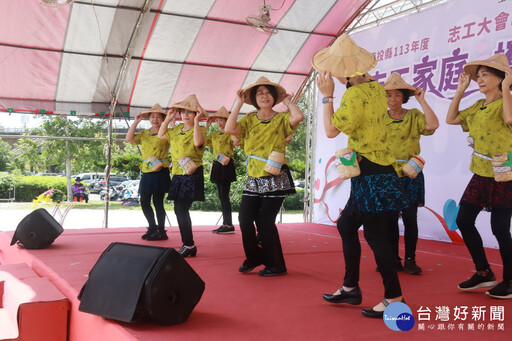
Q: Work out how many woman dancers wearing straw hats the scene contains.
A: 7